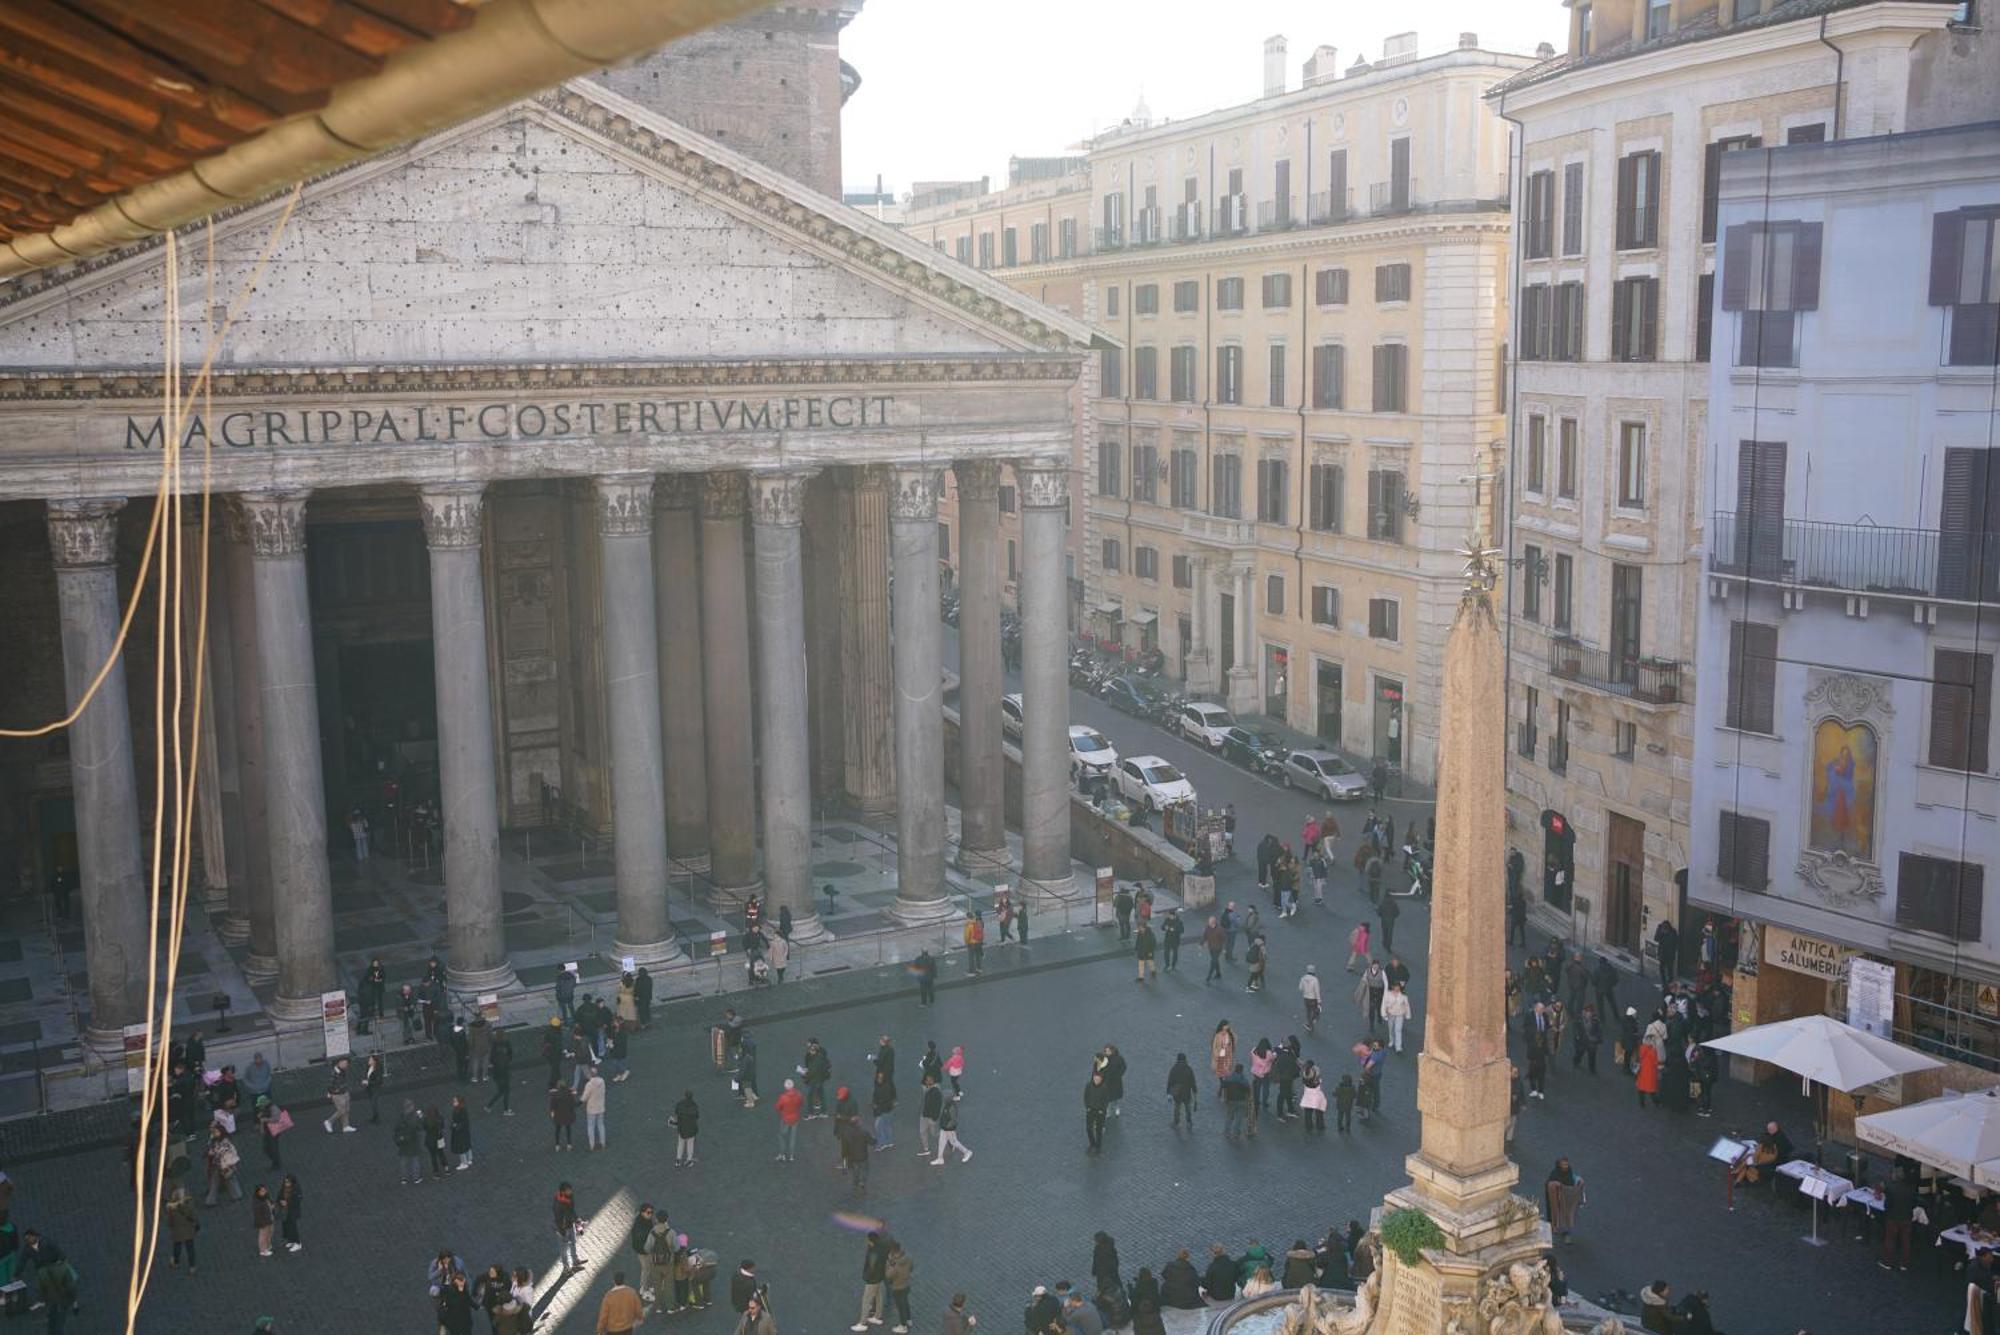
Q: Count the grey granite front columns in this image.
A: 7